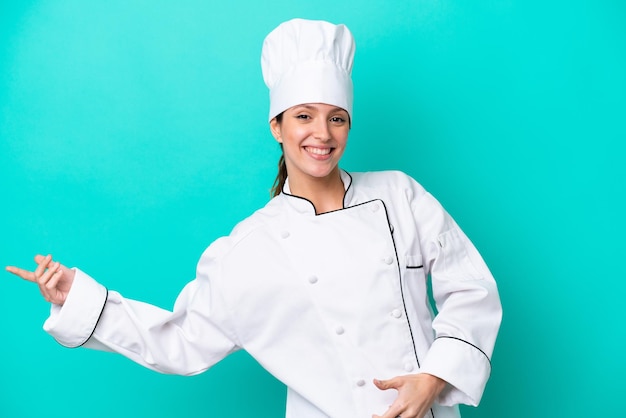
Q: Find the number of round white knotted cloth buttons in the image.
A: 8